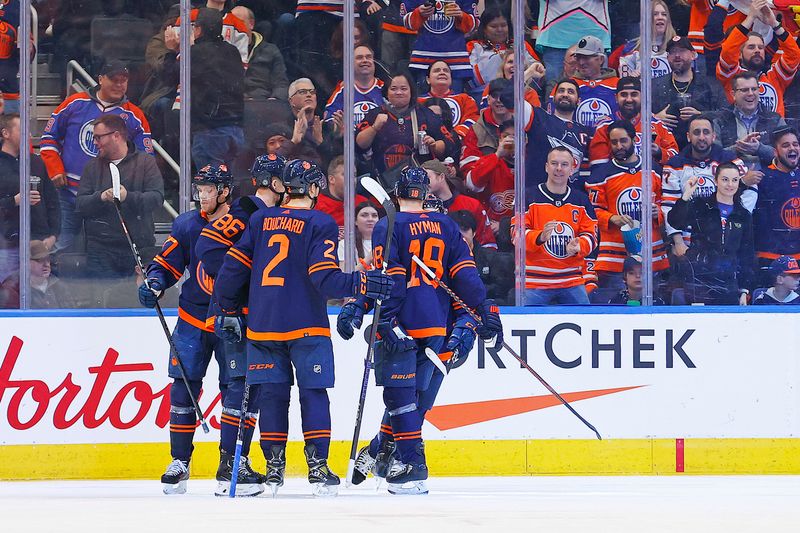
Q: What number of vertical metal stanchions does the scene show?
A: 5